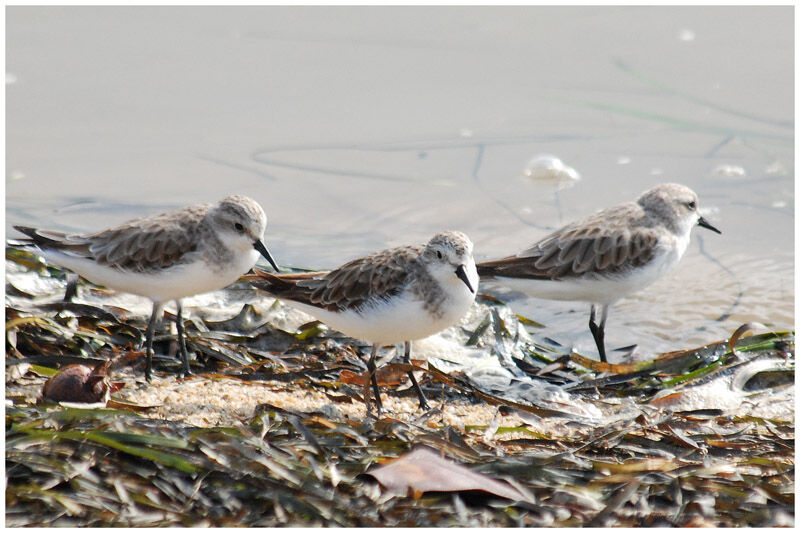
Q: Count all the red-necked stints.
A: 3